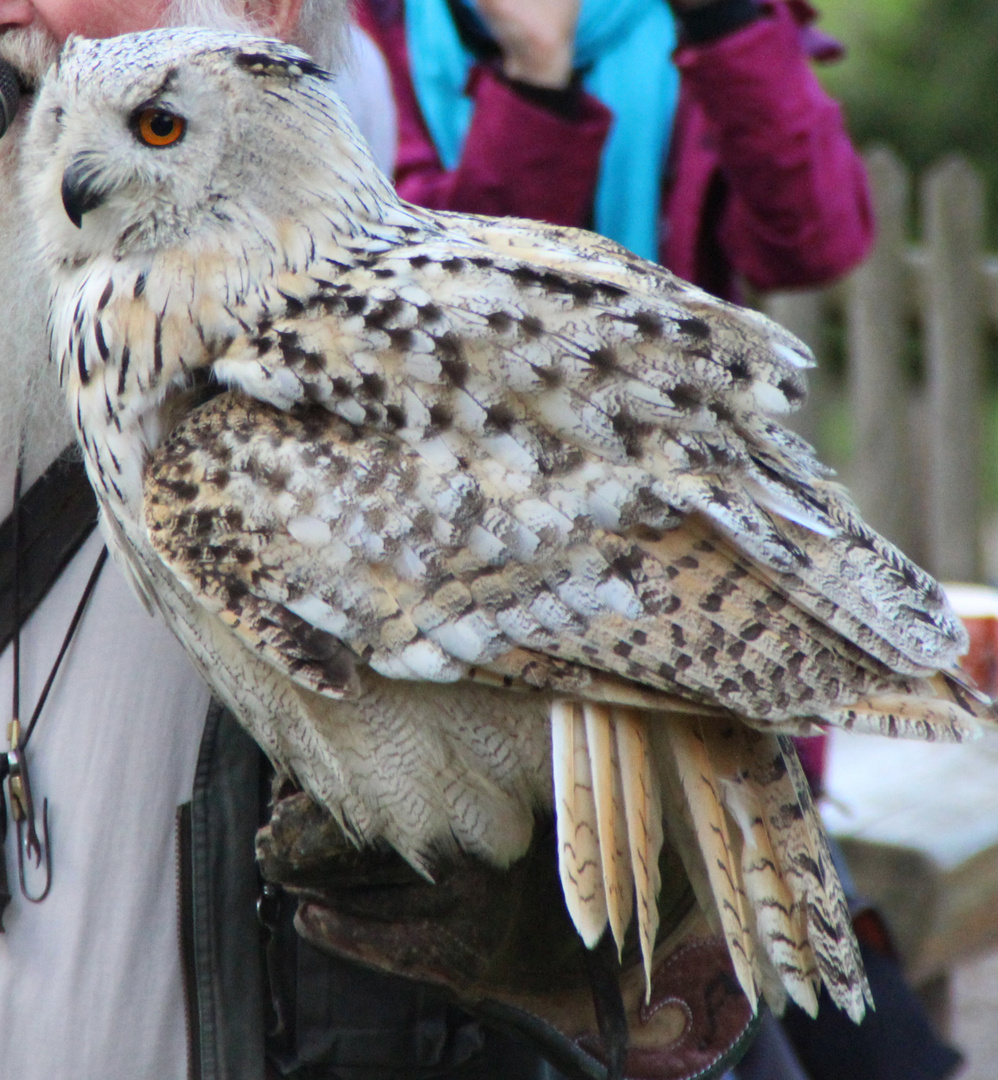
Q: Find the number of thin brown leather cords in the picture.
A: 2